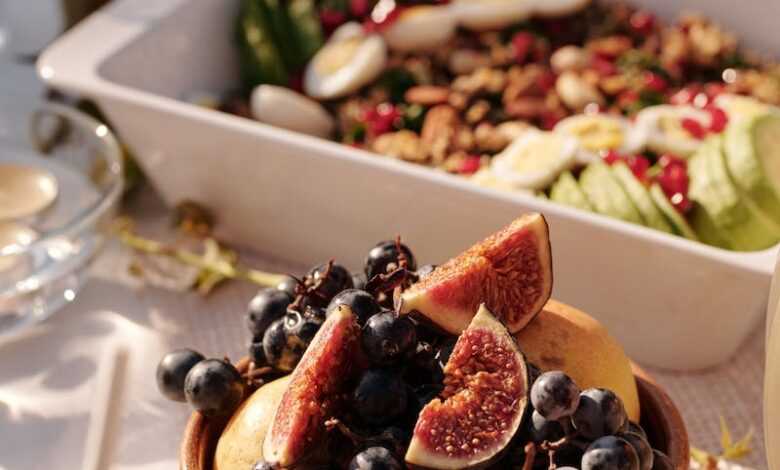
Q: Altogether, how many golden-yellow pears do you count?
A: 2